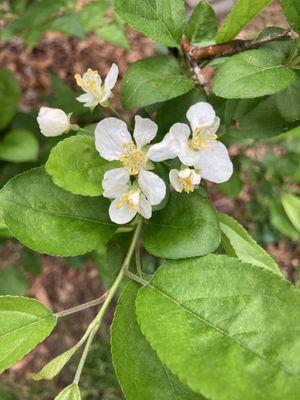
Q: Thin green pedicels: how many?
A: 2